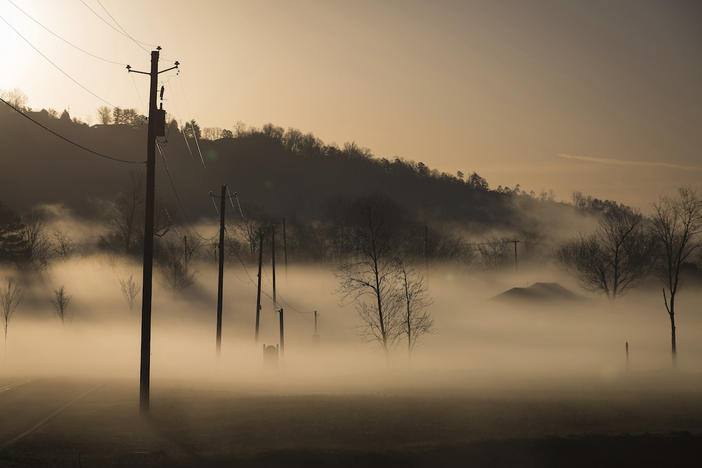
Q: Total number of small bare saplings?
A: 3